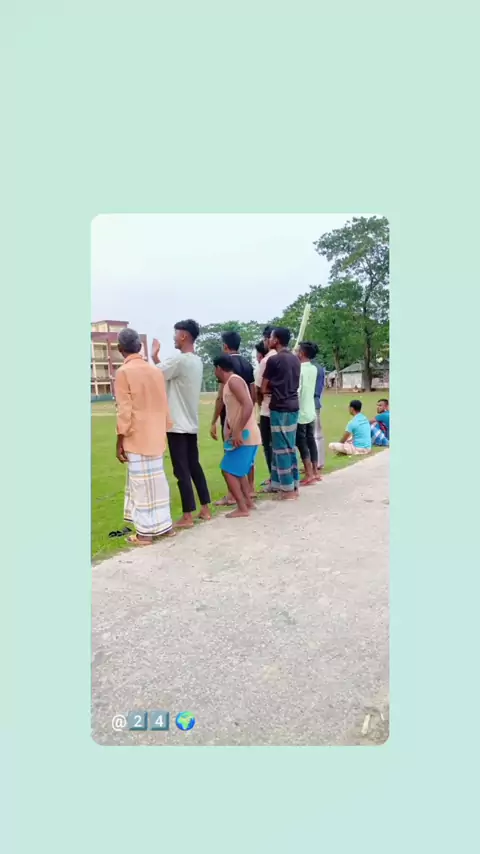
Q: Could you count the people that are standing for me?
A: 9